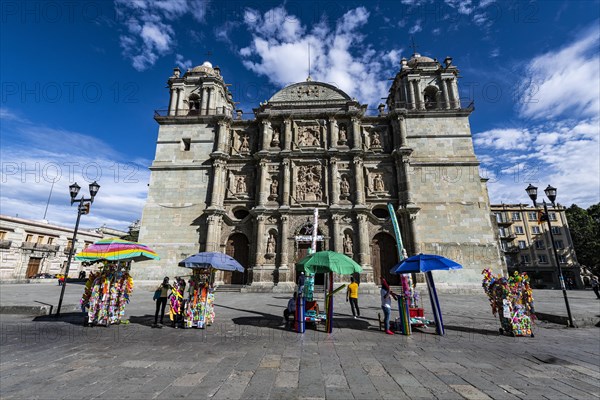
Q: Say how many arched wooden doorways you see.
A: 3